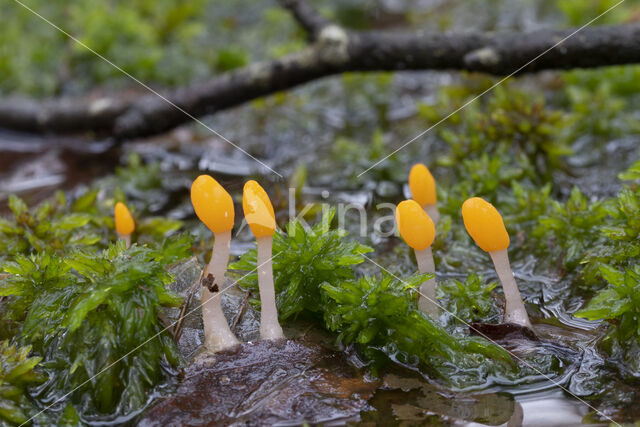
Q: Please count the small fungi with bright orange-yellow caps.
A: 6